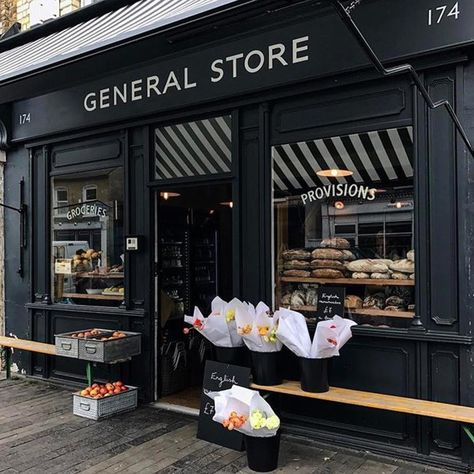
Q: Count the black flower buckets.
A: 4